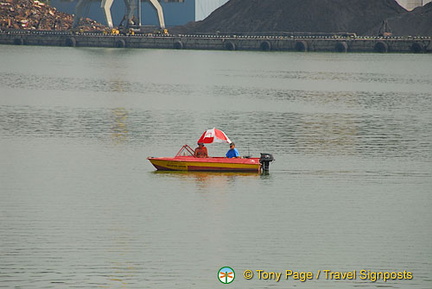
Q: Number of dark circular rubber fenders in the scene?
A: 10